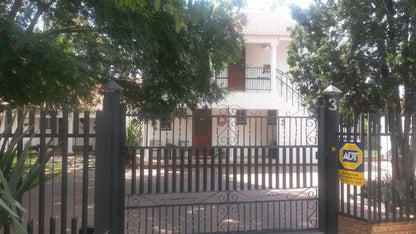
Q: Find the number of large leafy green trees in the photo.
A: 2